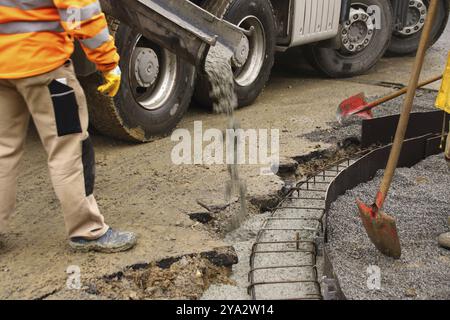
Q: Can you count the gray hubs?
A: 4